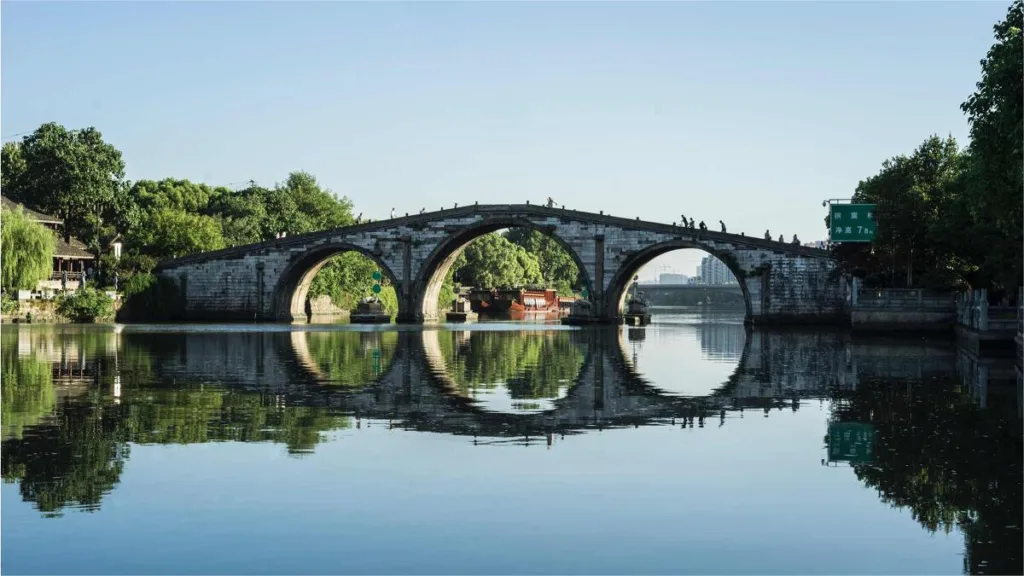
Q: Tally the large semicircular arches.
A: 3